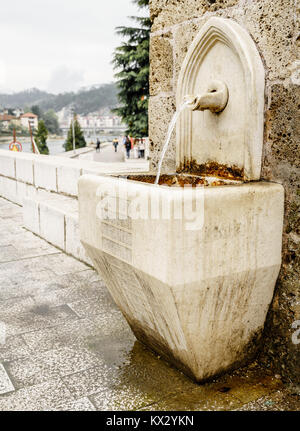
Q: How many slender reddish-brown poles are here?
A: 2